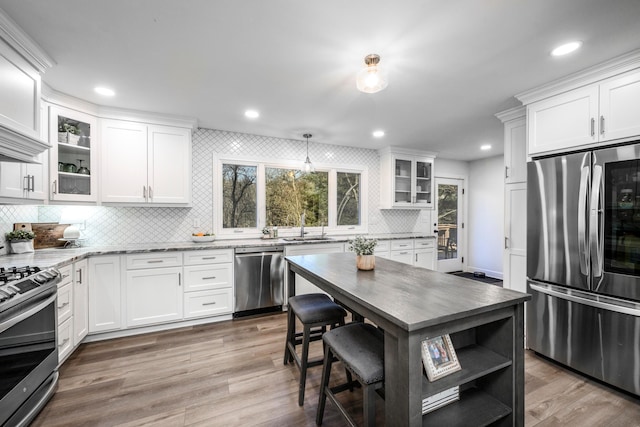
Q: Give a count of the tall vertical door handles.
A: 2